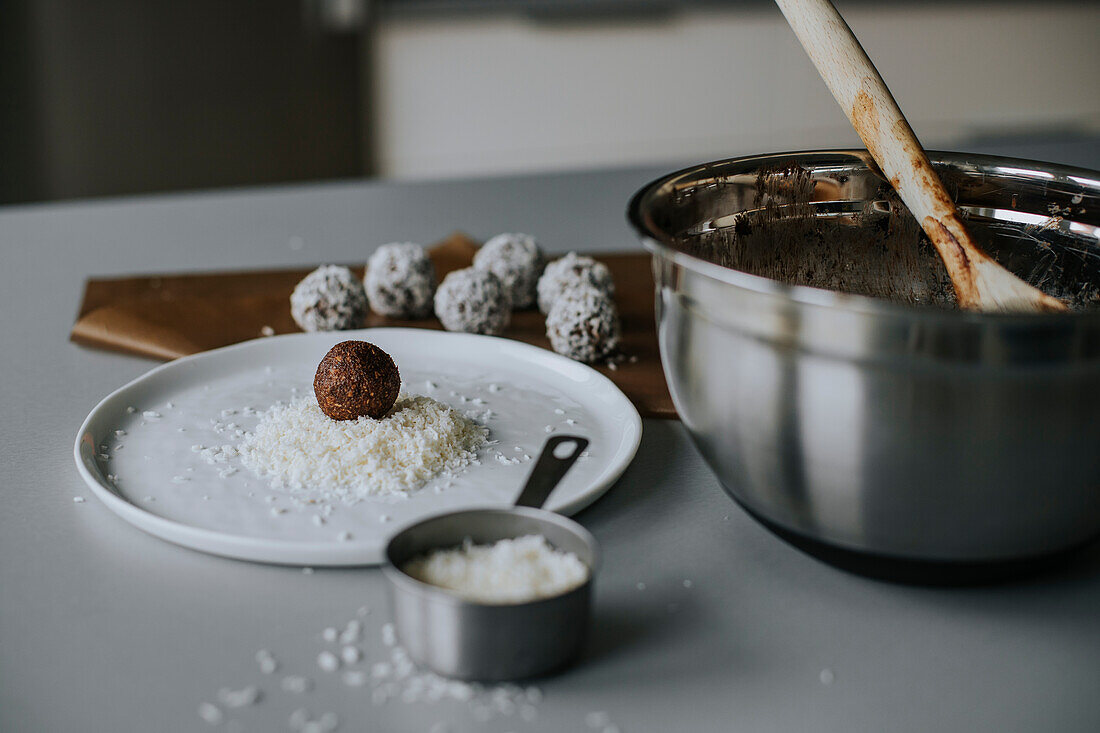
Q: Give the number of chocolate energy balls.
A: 7